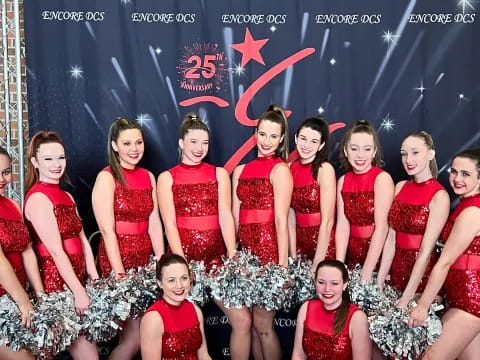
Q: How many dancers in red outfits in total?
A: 11